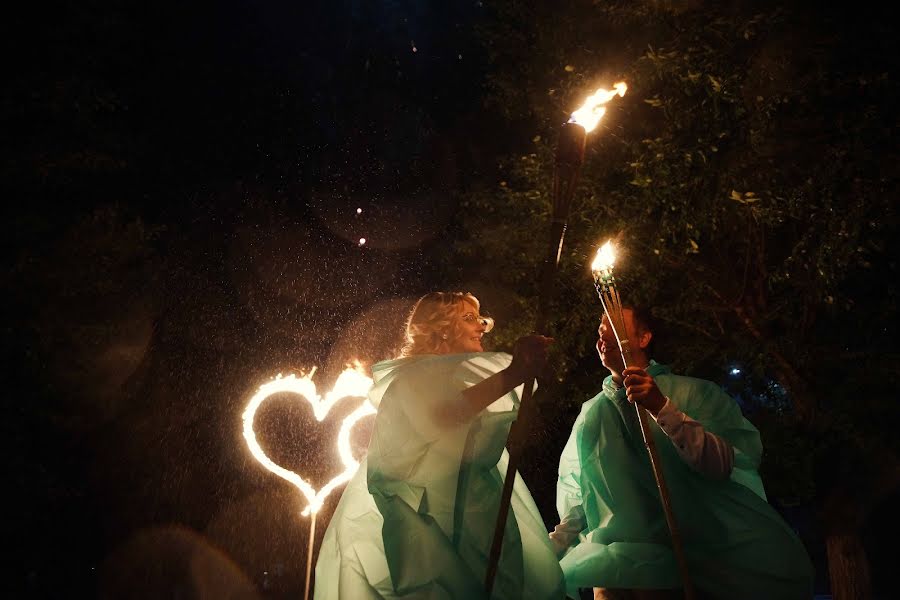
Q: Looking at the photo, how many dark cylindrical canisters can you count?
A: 1